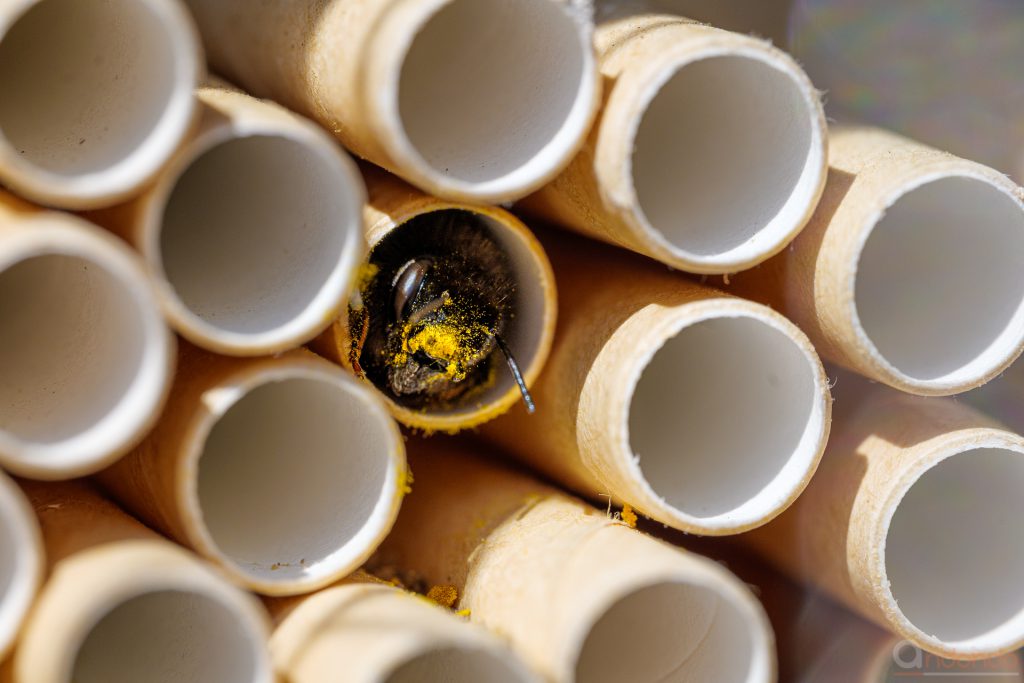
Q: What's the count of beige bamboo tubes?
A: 14